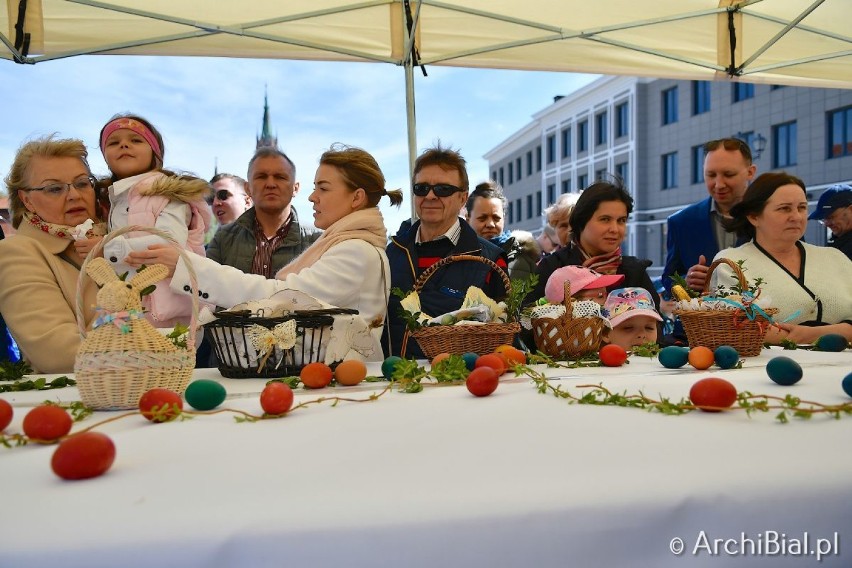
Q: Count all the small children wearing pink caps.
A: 2